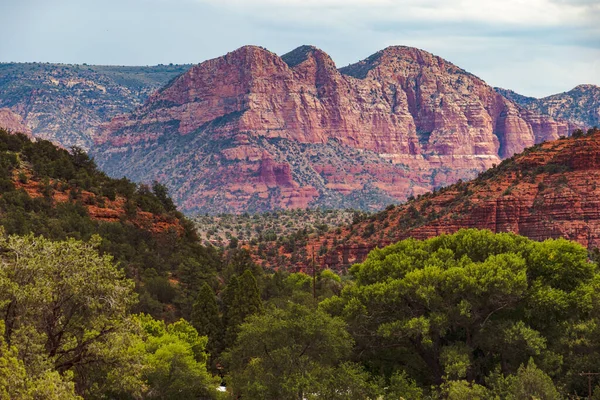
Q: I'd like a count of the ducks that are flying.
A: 0